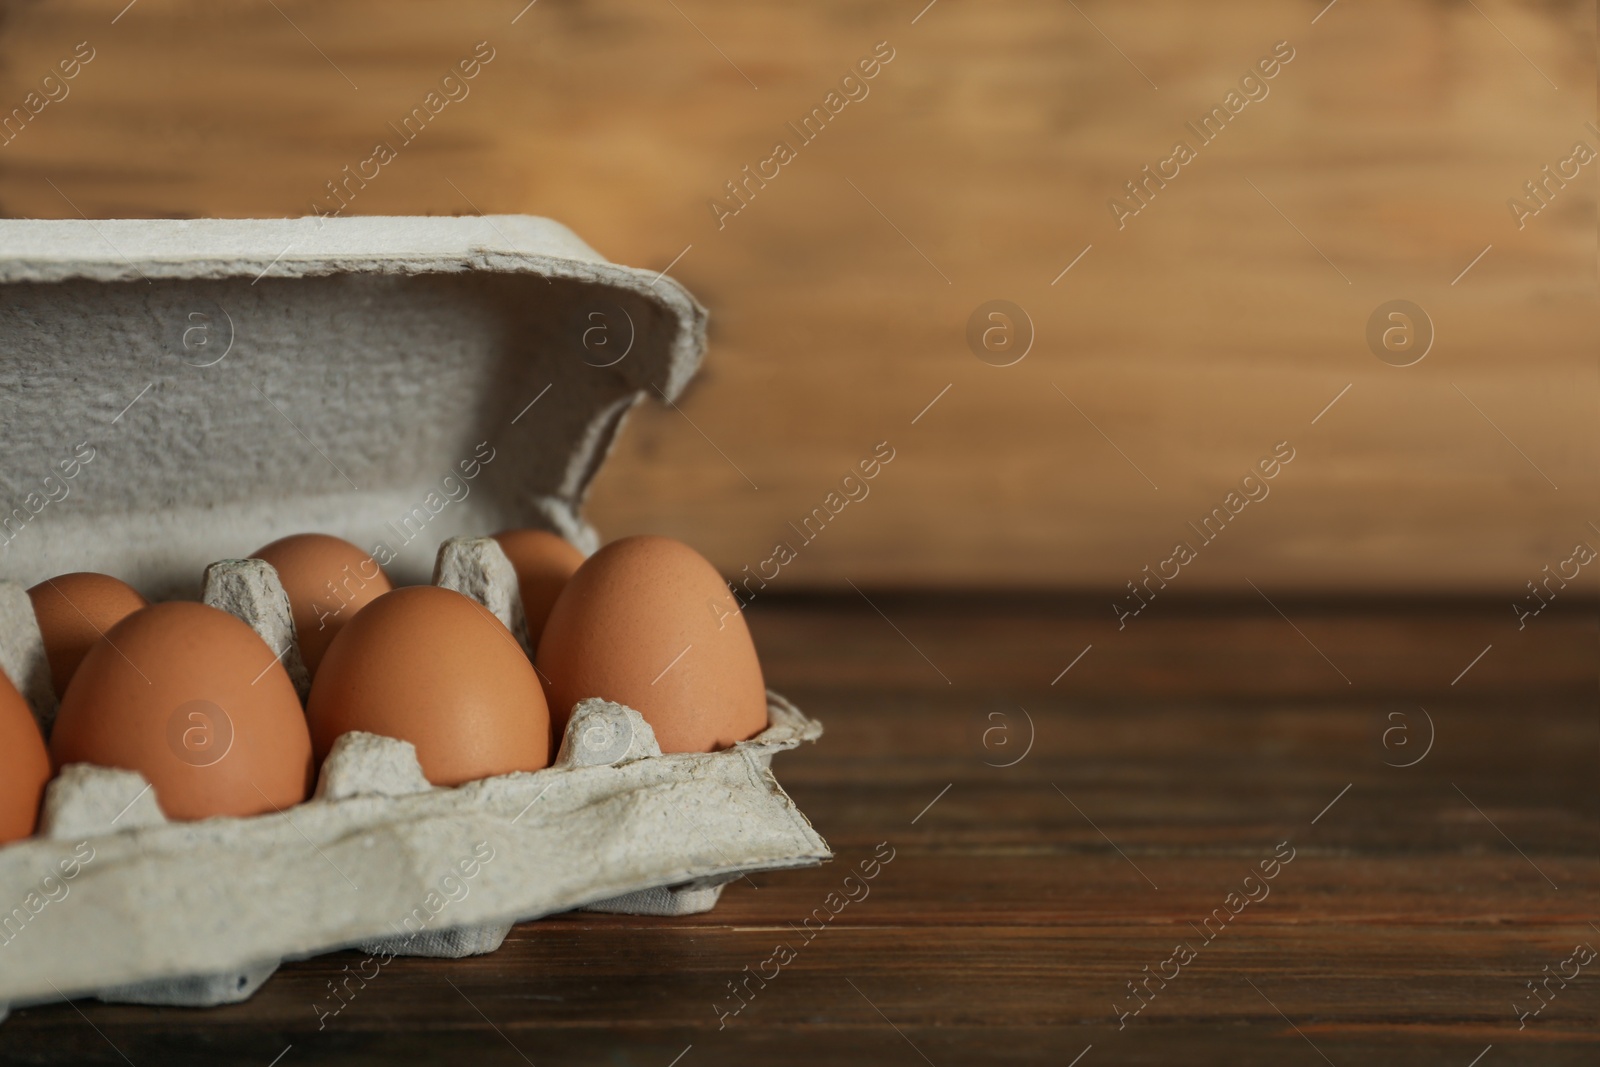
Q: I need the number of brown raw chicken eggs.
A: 7